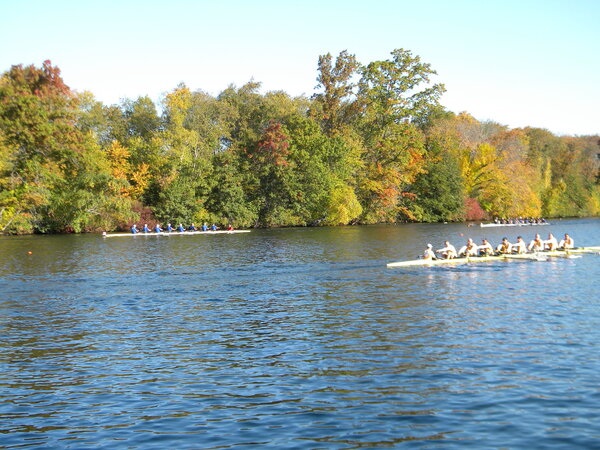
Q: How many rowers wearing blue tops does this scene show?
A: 8